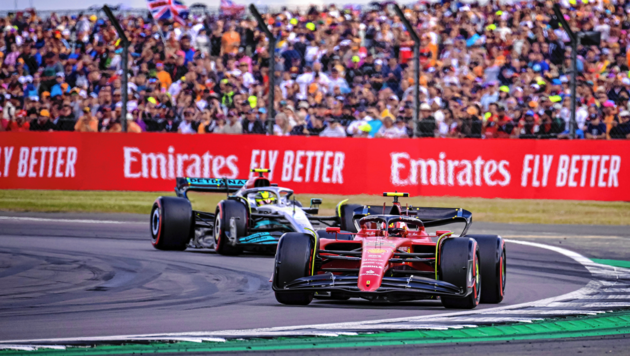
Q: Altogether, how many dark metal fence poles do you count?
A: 4